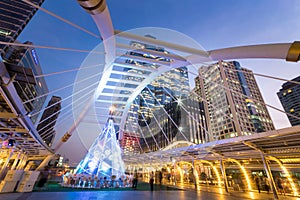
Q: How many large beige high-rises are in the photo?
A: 1